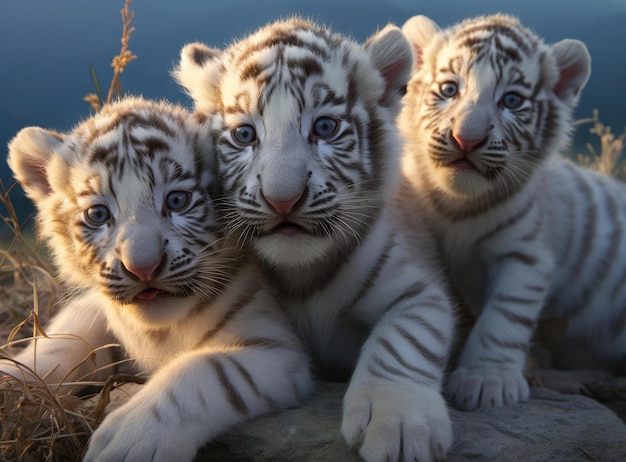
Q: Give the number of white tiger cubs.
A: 3